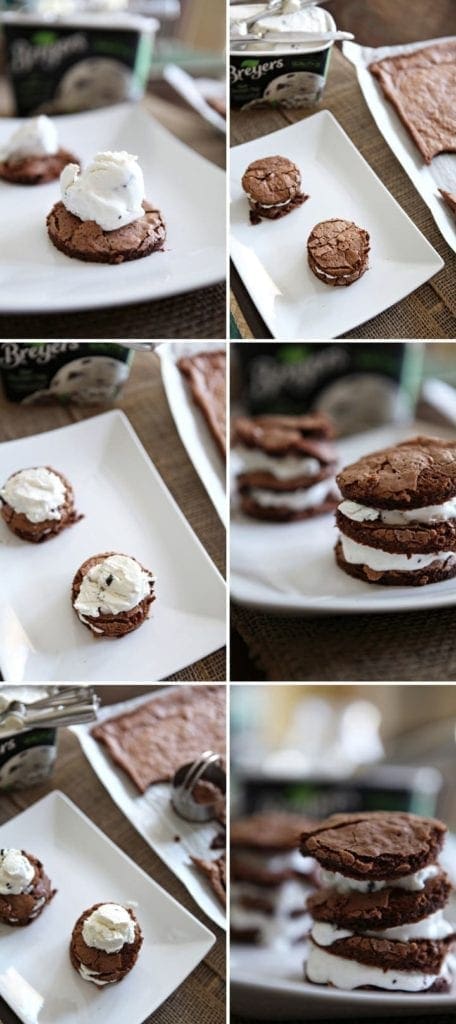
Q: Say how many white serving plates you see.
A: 6